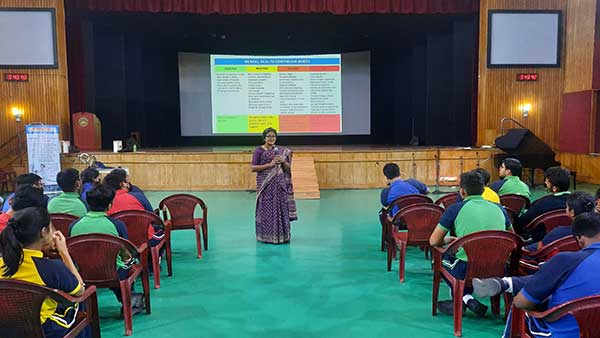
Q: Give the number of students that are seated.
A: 15